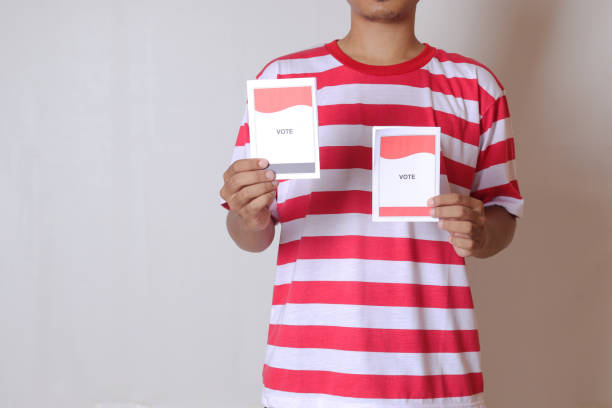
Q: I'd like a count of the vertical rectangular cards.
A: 2